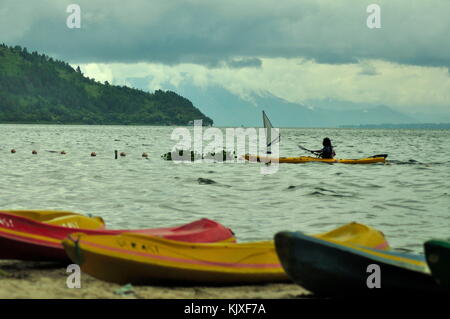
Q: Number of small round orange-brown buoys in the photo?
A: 6